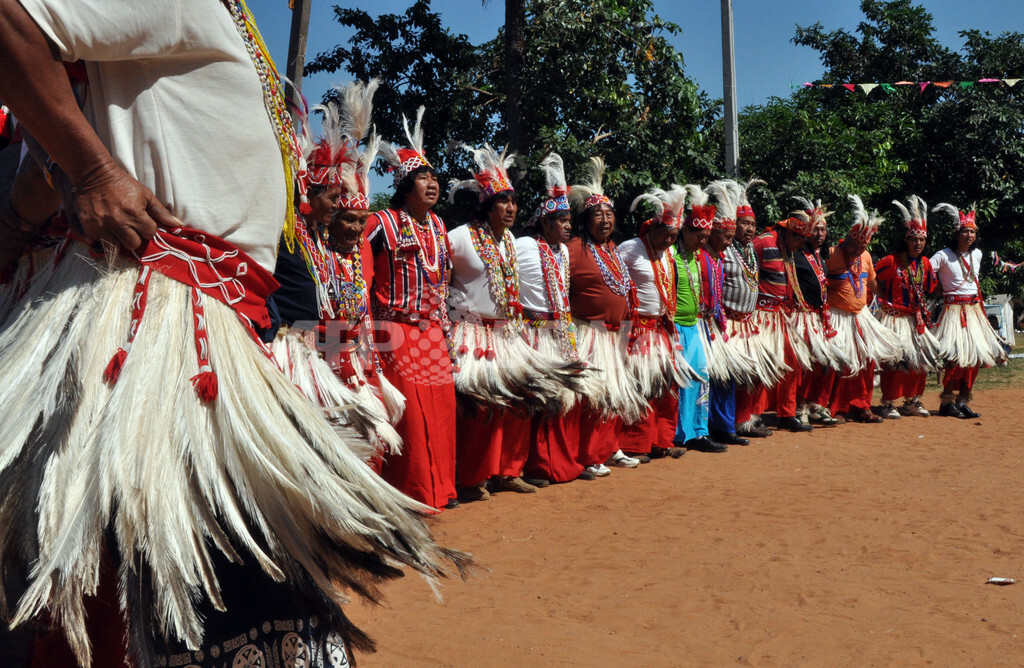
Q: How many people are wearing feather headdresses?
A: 15